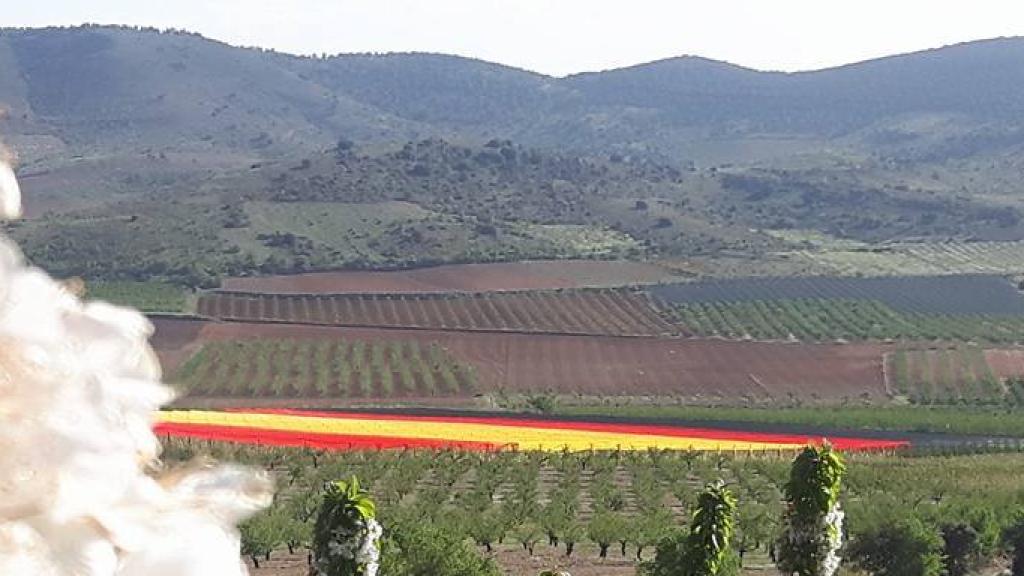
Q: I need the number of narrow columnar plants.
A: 3